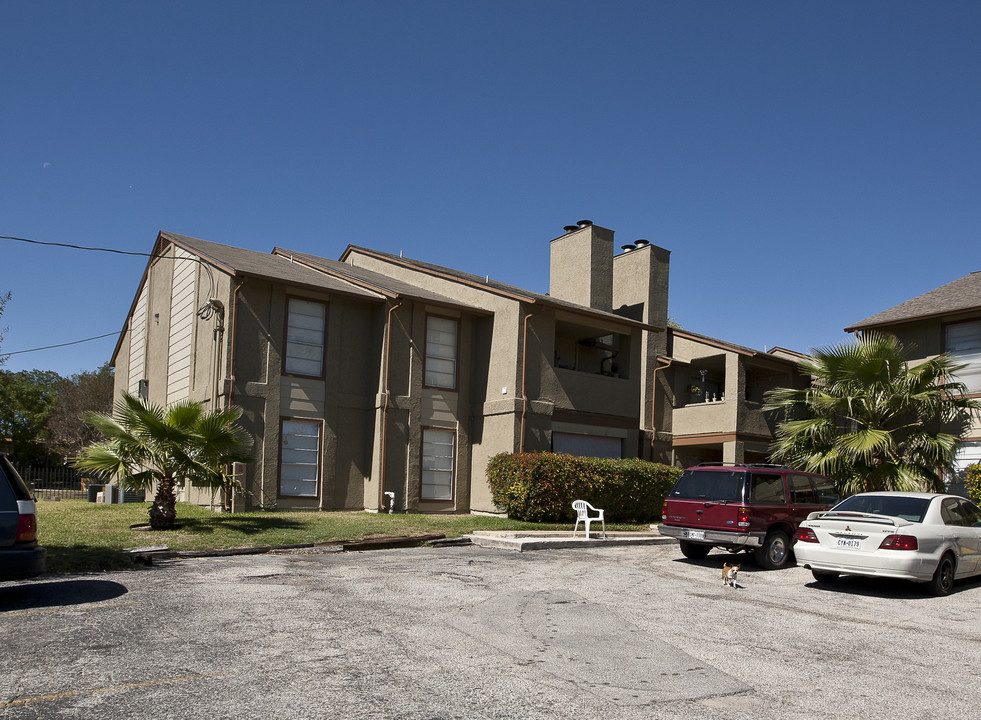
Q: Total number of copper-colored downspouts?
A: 4